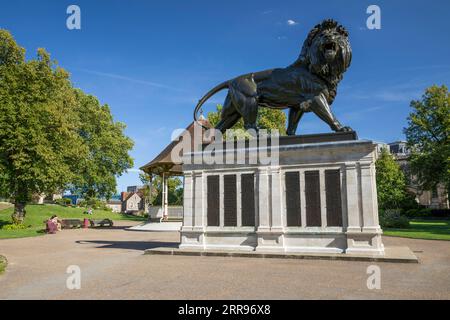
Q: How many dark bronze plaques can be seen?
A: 6